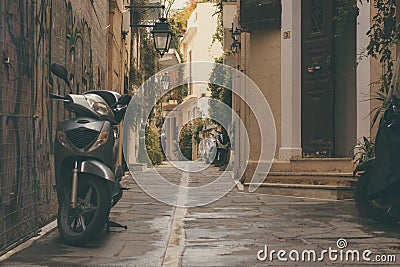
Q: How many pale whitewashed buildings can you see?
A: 1